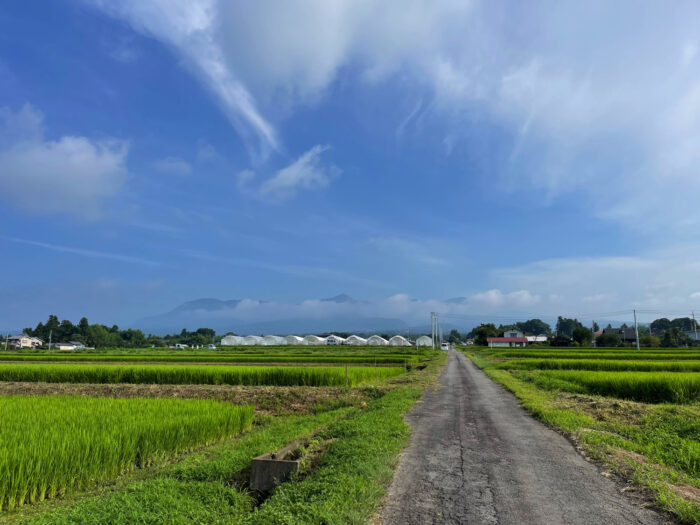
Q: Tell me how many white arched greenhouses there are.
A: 10